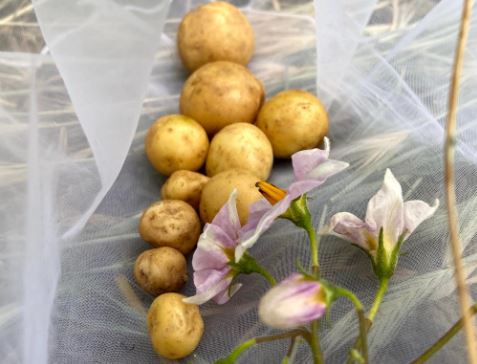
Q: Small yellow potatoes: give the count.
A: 10